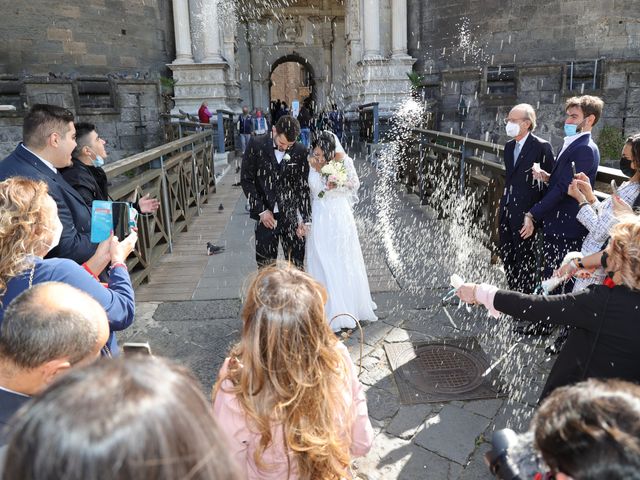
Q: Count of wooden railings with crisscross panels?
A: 2